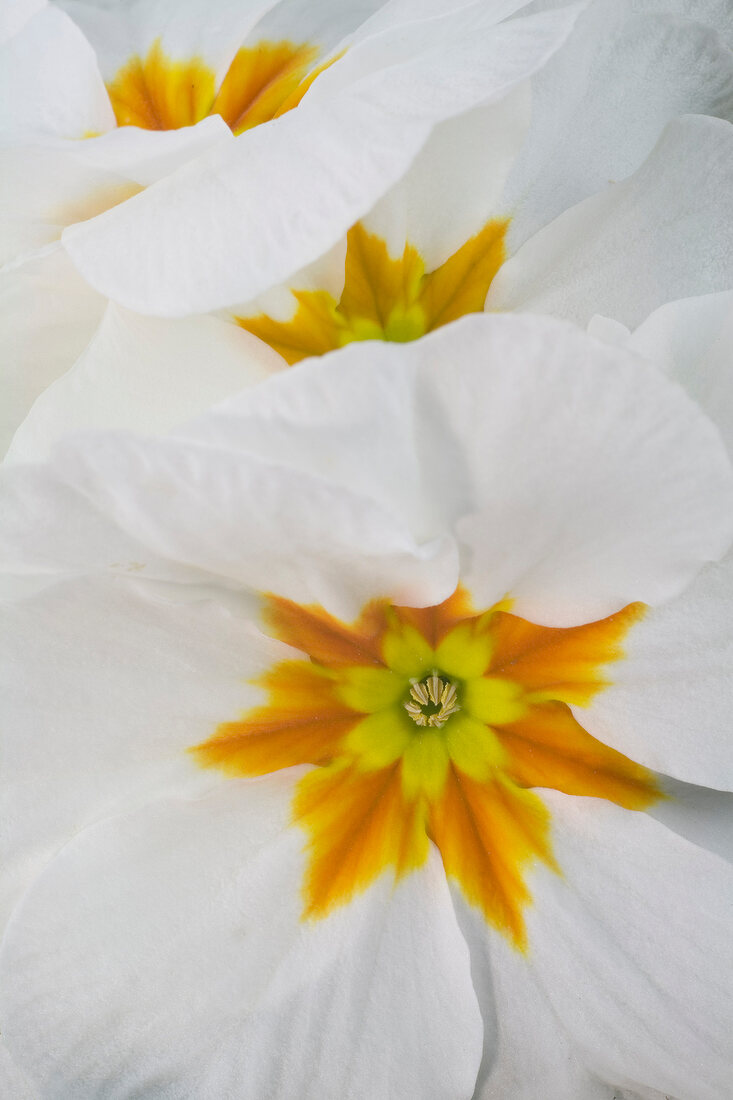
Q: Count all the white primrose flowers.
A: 3